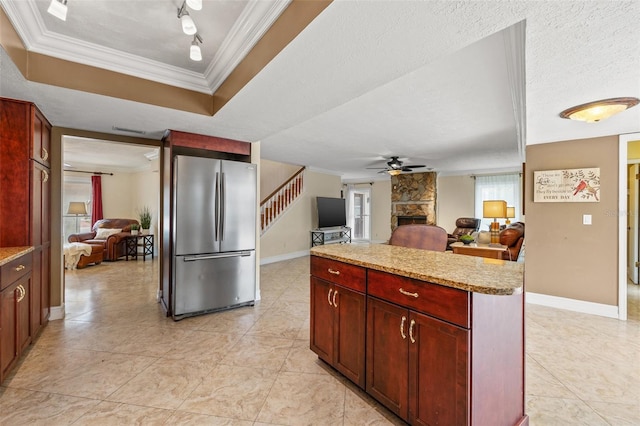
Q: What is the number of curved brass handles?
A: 11